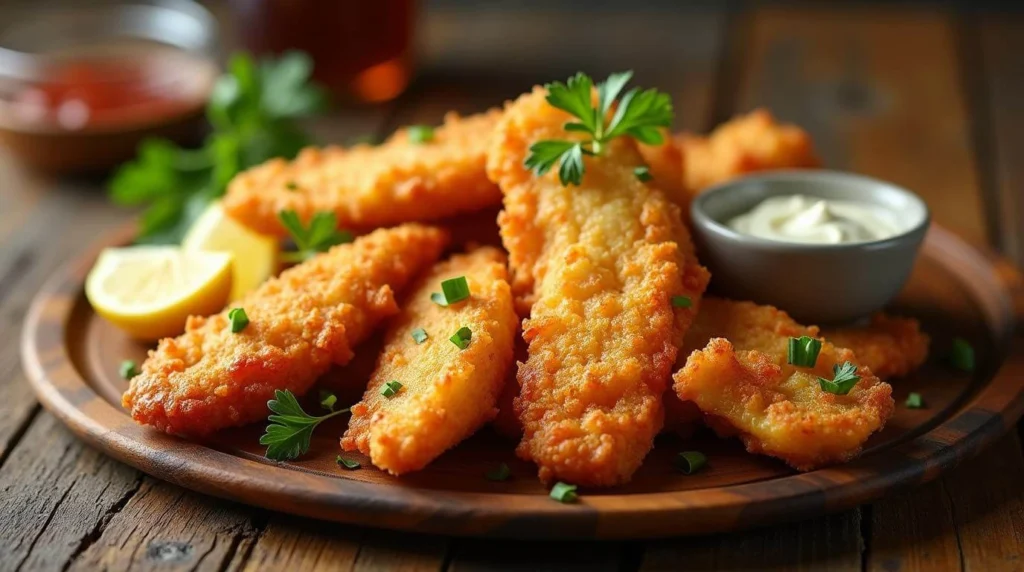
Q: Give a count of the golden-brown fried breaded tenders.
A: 7